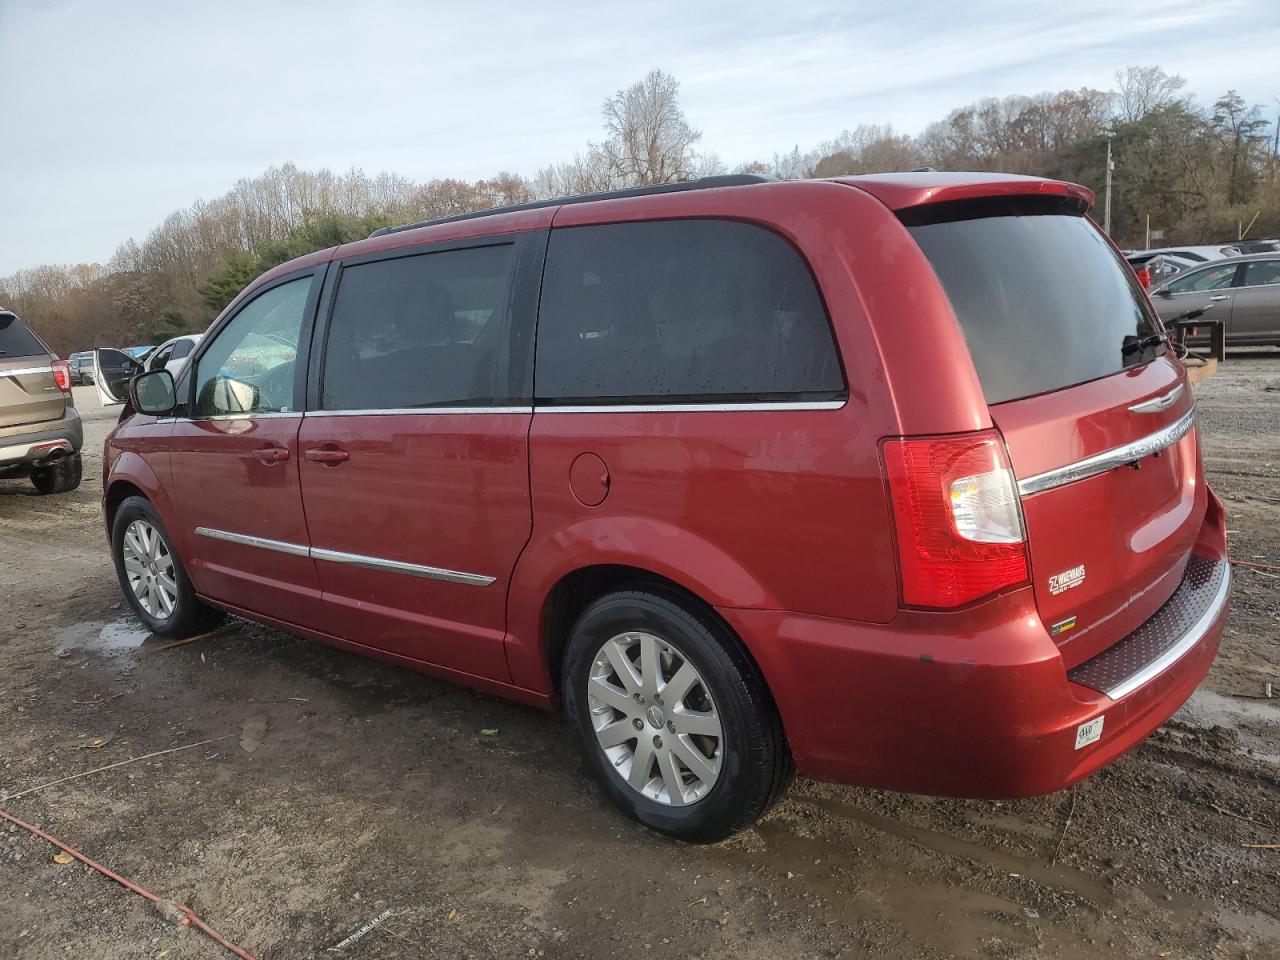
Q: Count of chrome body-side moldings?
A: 2